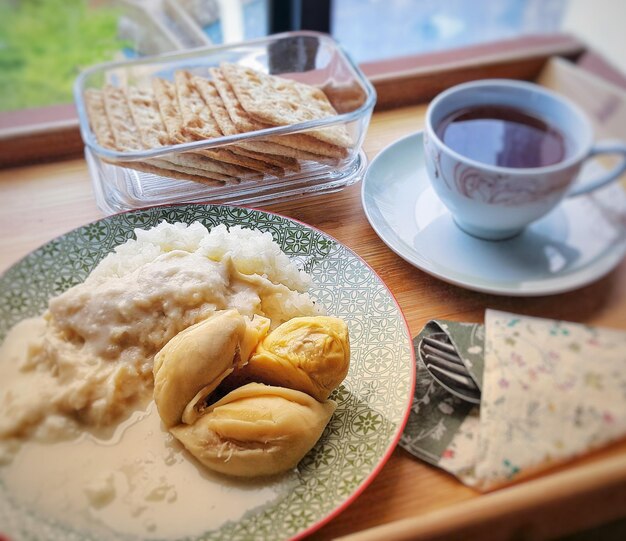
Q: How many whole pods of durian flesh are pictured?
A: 3